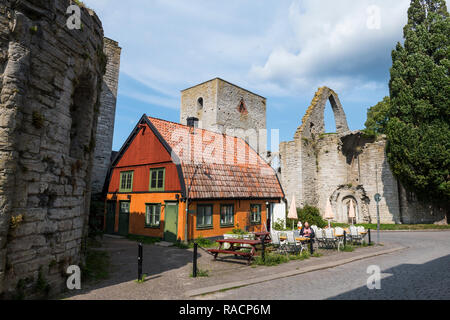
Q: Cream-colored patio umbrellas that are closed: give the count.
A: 3